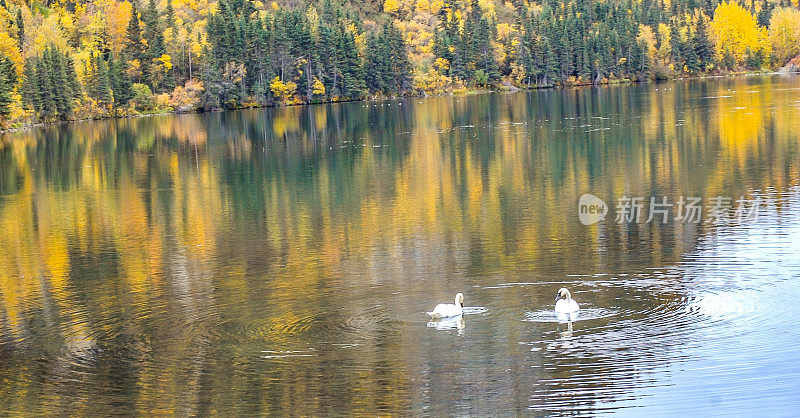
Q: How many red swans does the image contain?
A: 0